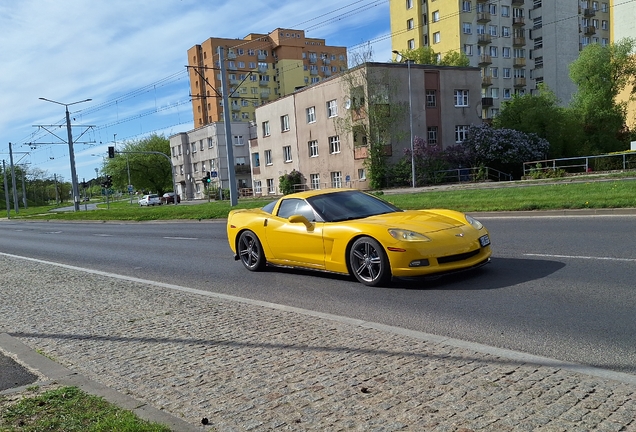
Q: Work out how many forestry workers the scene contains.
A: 0